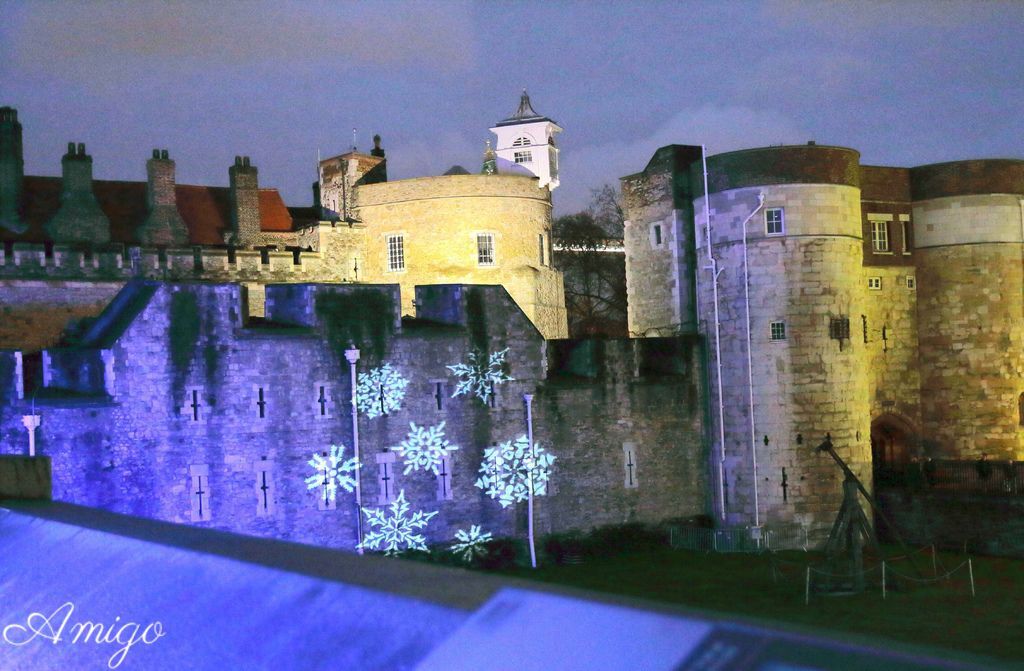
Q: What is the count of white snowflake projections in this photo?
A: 7